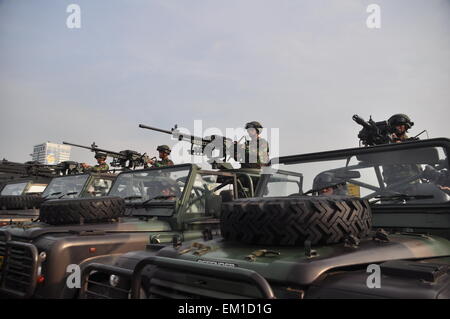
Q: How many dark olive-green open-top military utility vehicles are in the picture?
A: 4